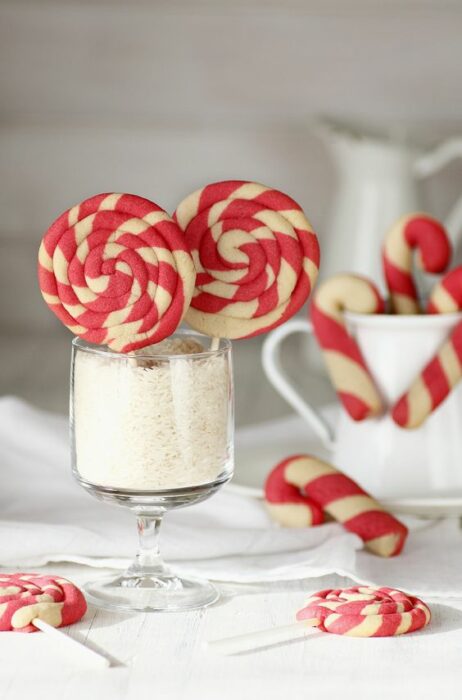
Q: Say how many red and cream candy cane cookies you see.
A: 4